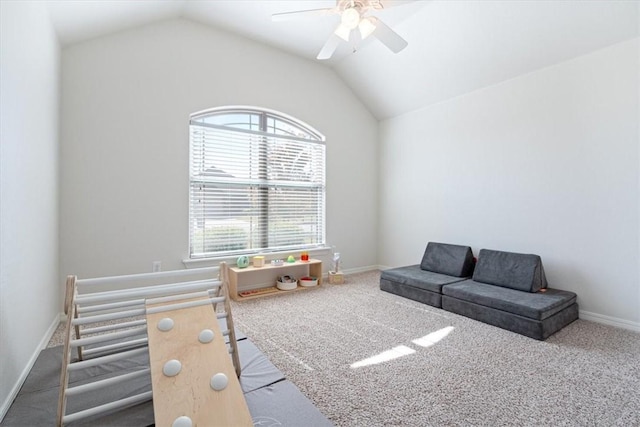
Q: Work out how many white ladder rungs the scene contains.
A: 11